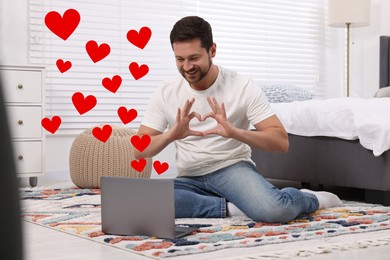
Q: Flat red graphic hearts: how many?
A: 13